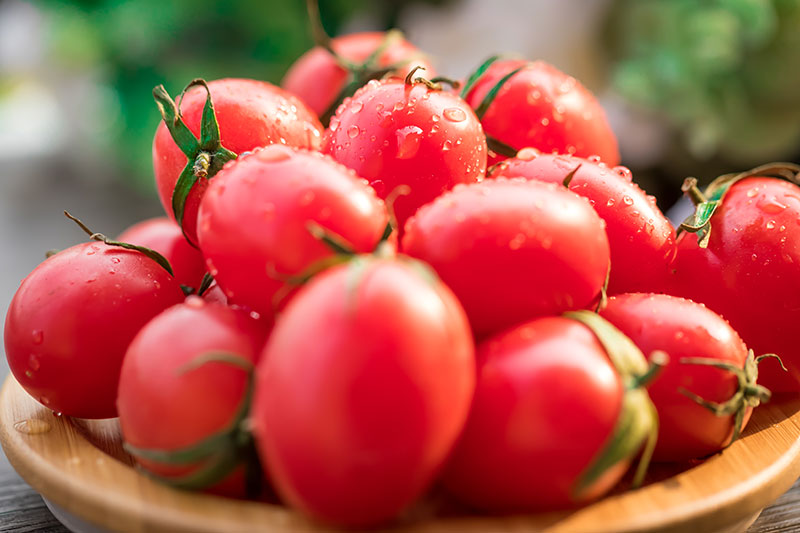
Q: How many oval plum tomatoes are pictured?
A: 14